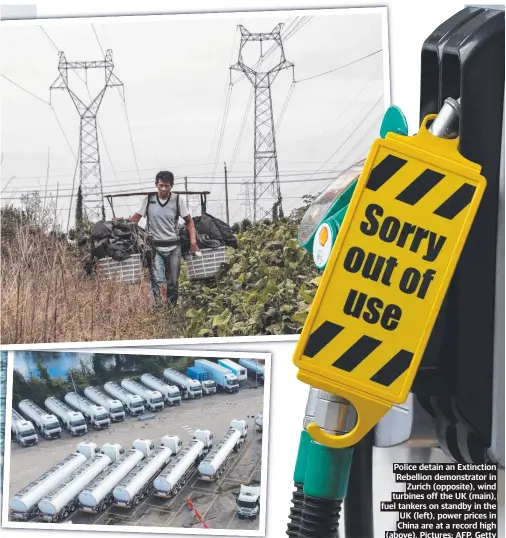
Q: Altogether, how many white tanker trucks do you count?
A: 15